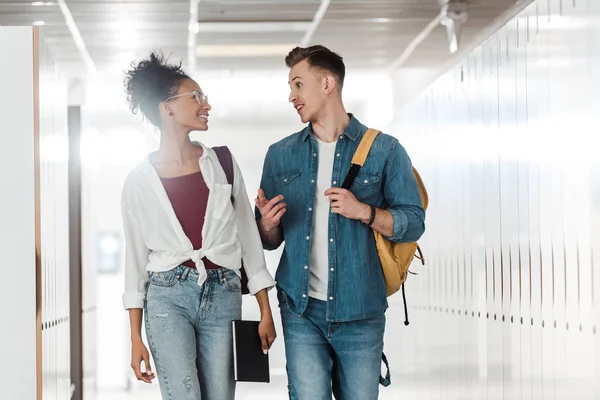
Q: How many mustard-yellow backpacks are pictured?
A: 1